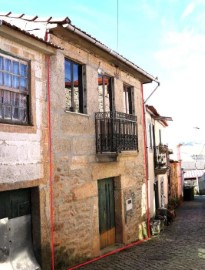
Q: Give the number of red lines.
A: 3